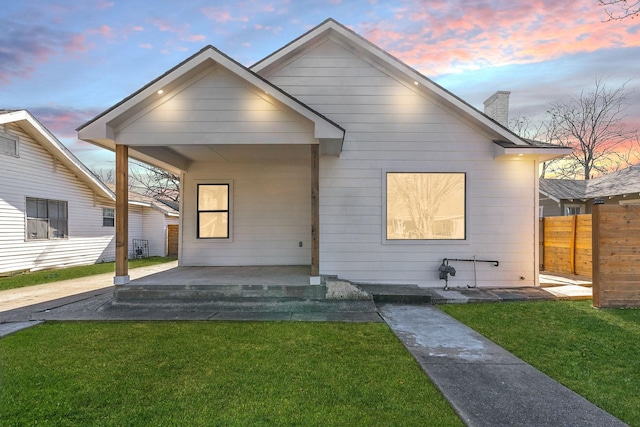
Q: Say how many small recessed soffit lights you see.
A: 4